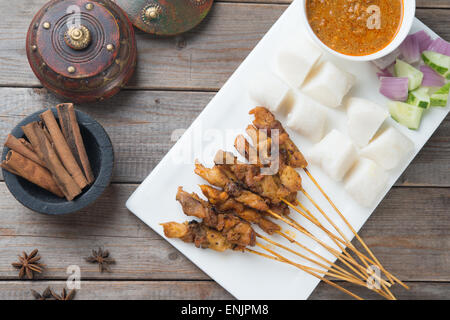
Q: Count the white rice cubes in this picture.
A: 8